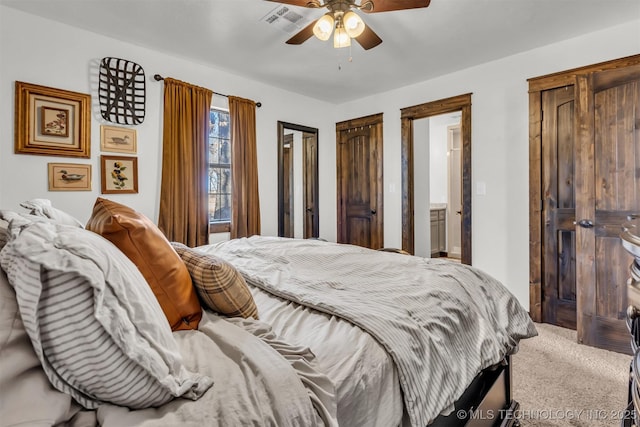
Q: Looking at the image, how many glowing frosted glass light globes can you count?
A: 3